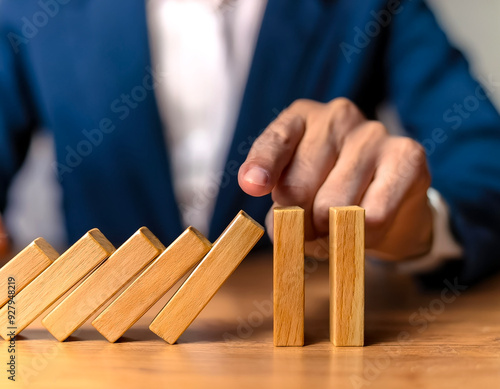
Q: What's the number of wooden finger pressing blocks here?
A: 7